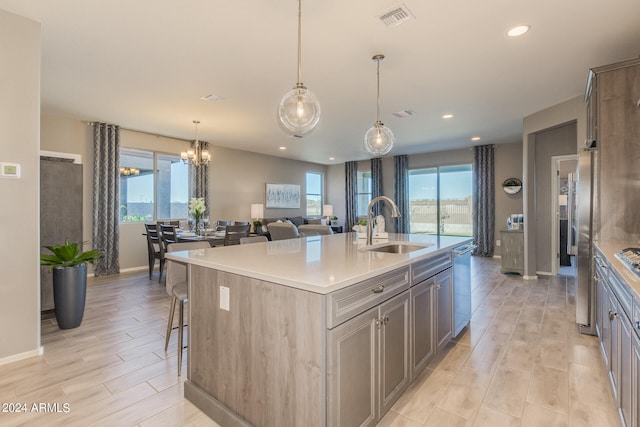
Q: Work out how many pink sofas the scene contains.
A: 0